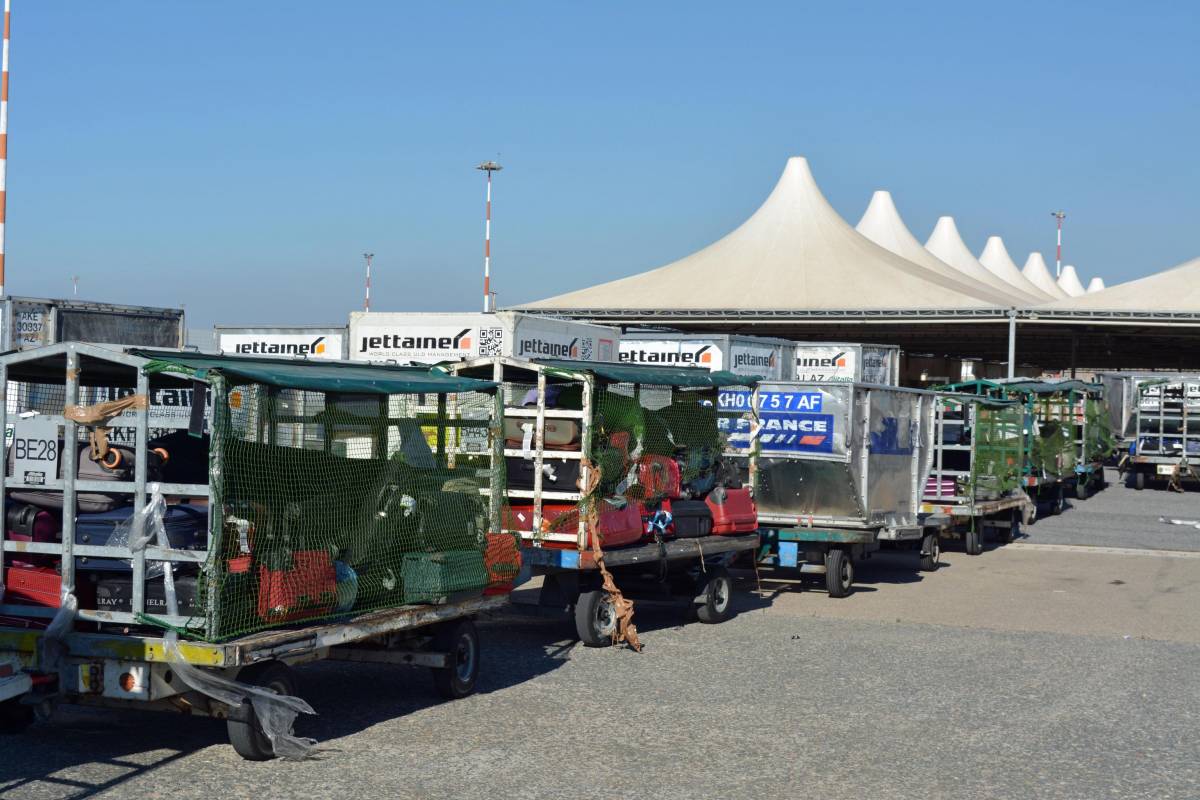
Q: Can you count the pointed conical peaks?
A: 7